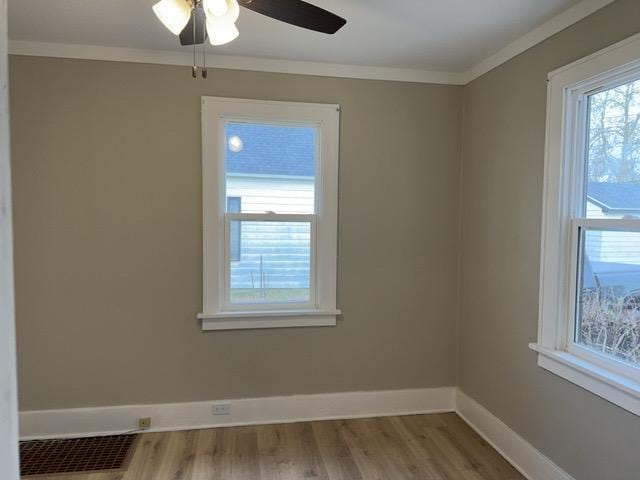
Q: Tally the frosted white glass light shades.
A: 3